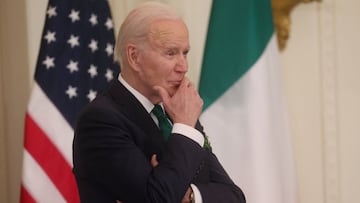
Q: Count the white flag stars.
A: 14